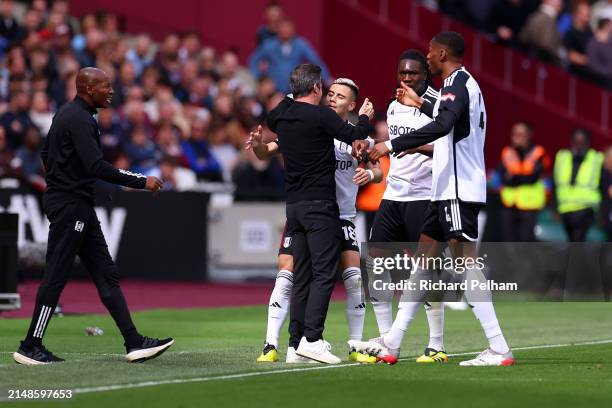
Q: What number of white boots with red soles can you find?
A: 2